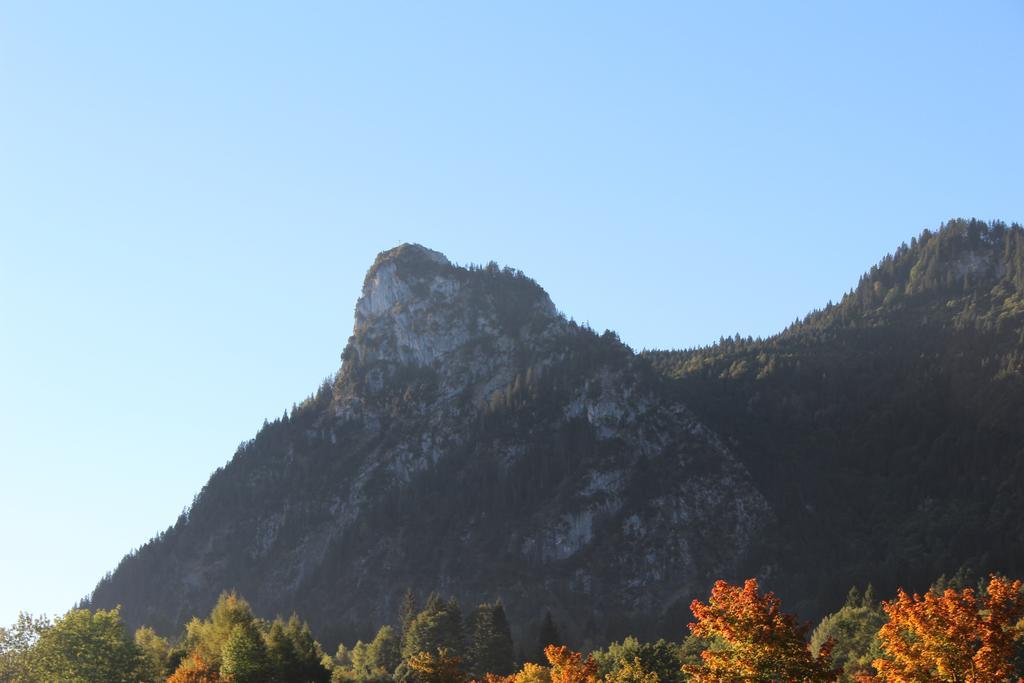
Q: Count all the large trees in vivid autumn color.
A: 2